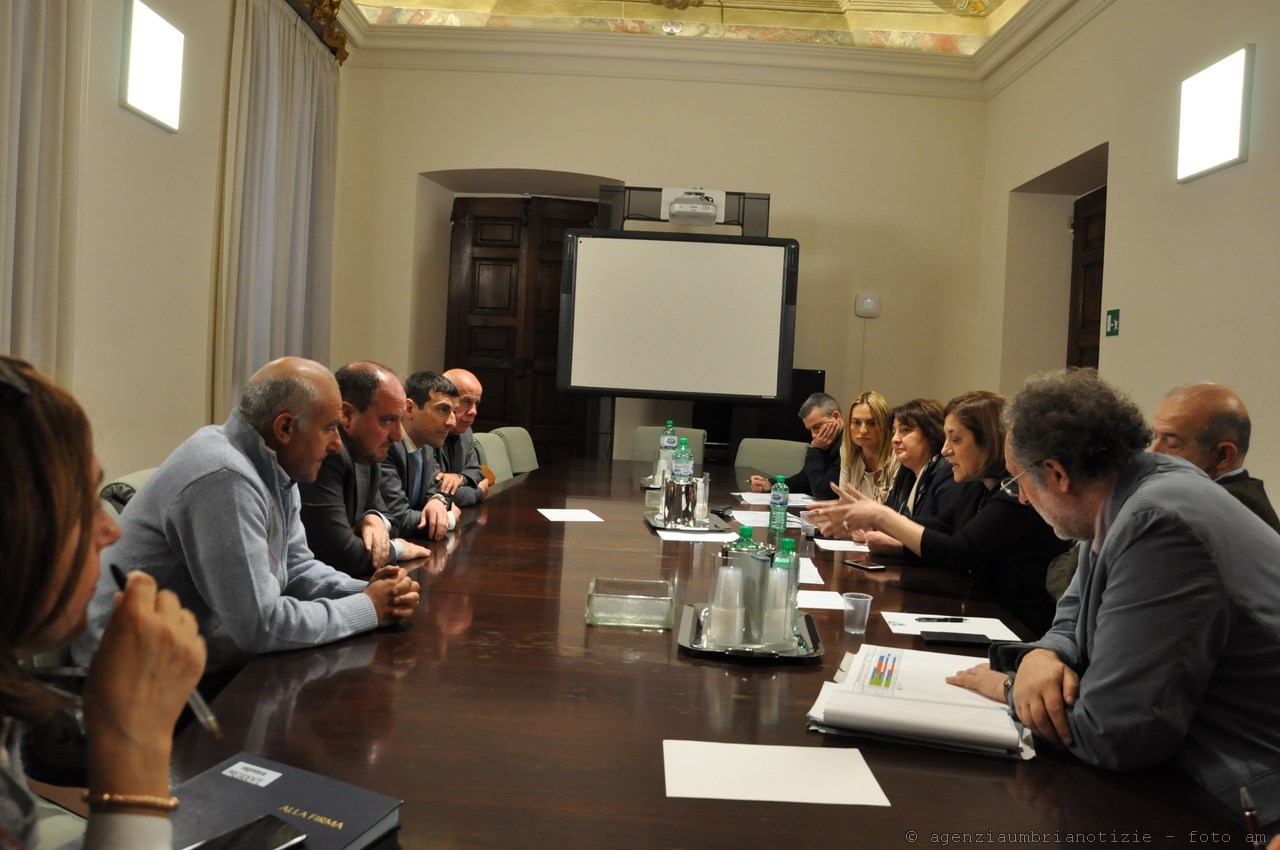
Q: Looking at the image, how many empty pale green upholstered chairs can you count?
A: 4